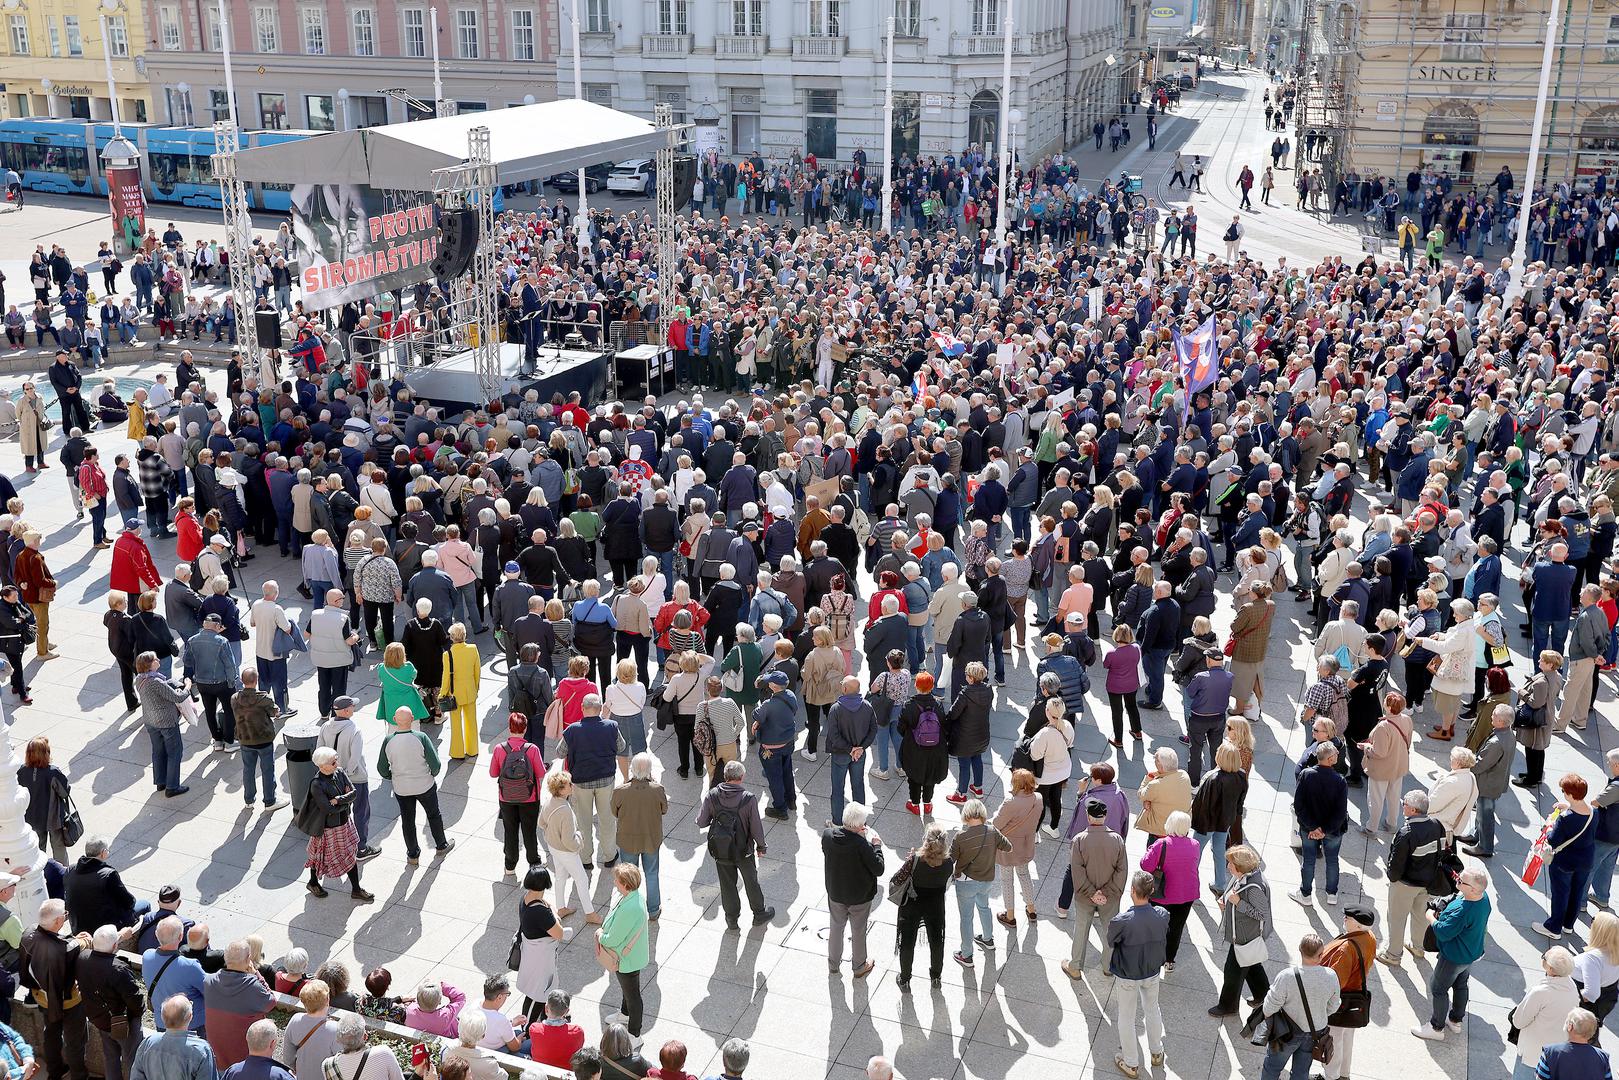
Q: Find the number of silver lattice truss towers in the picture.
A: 4